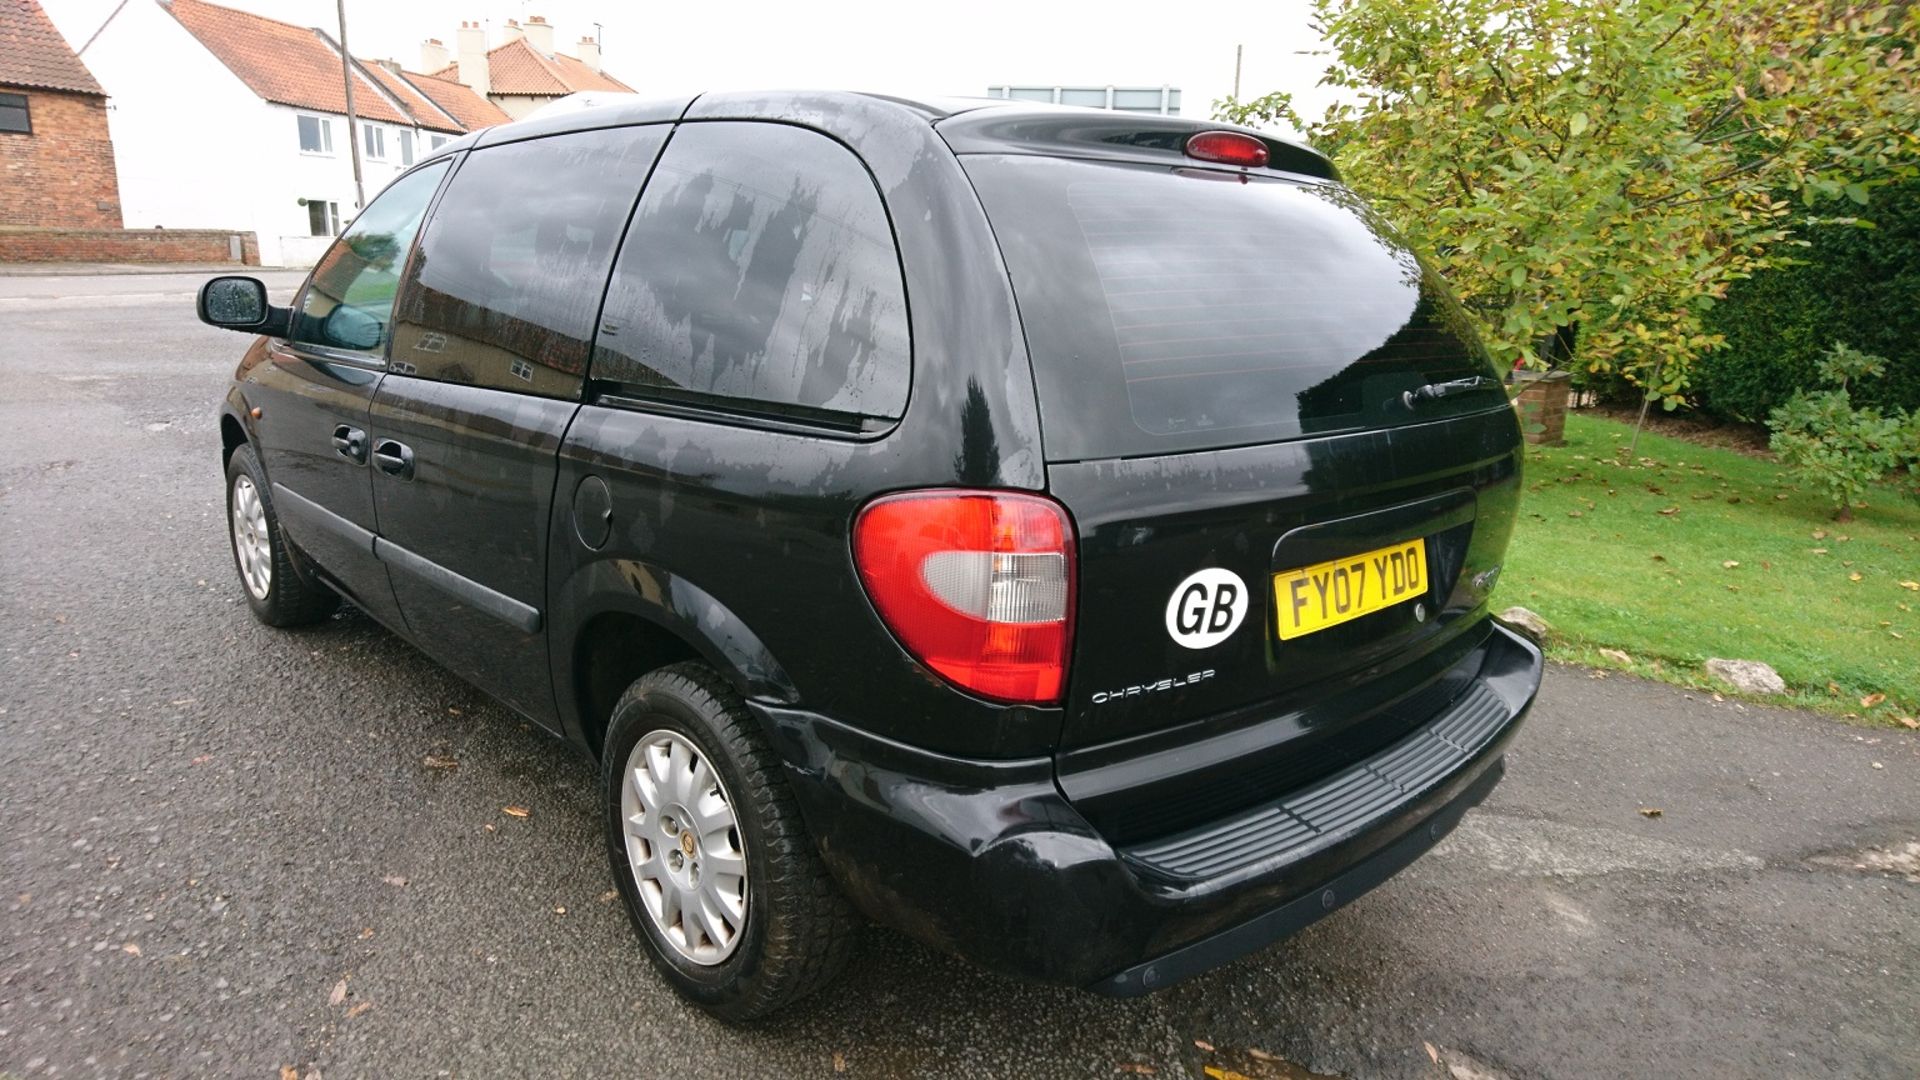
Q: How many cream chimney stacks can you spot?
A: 5